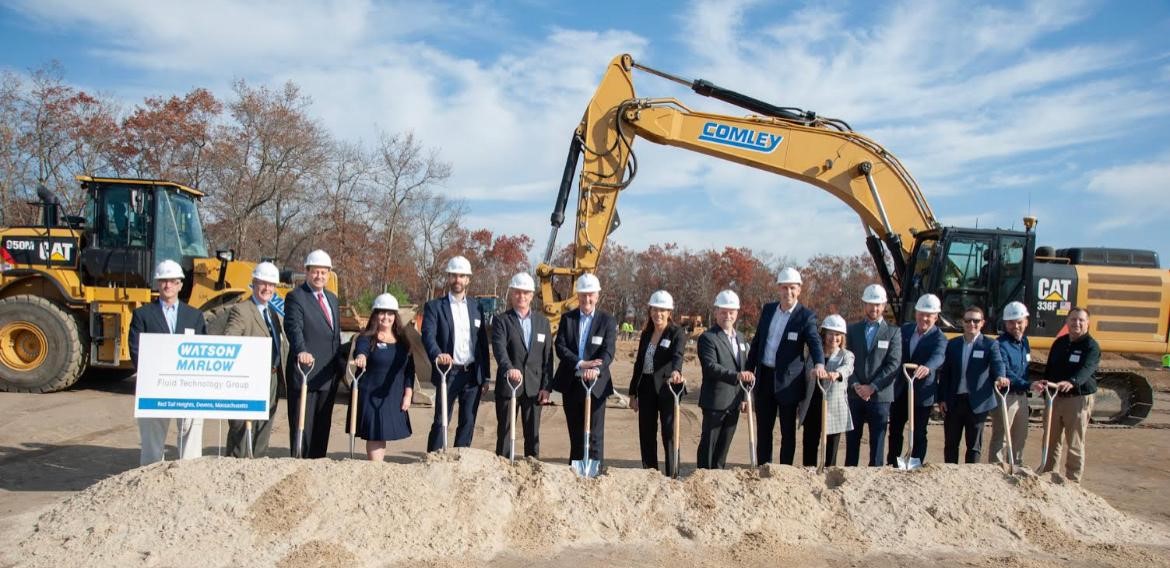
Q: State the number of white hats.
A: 14